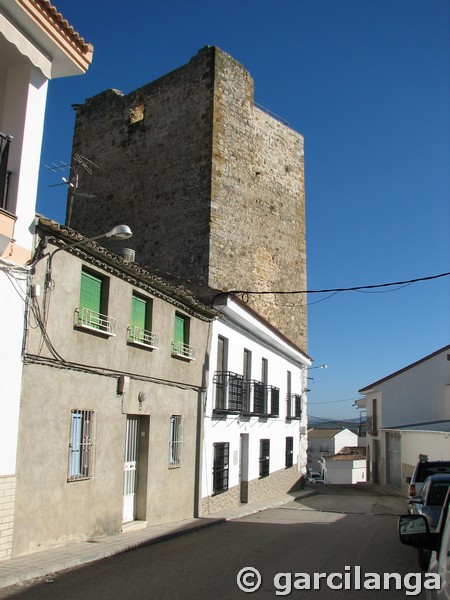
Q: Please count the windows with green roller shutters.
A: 3